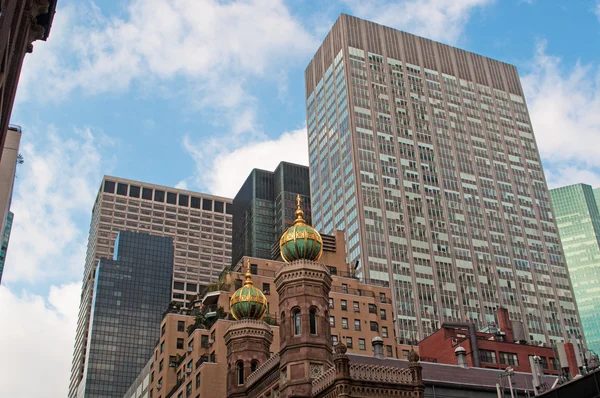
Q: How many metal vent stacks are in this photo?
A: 2